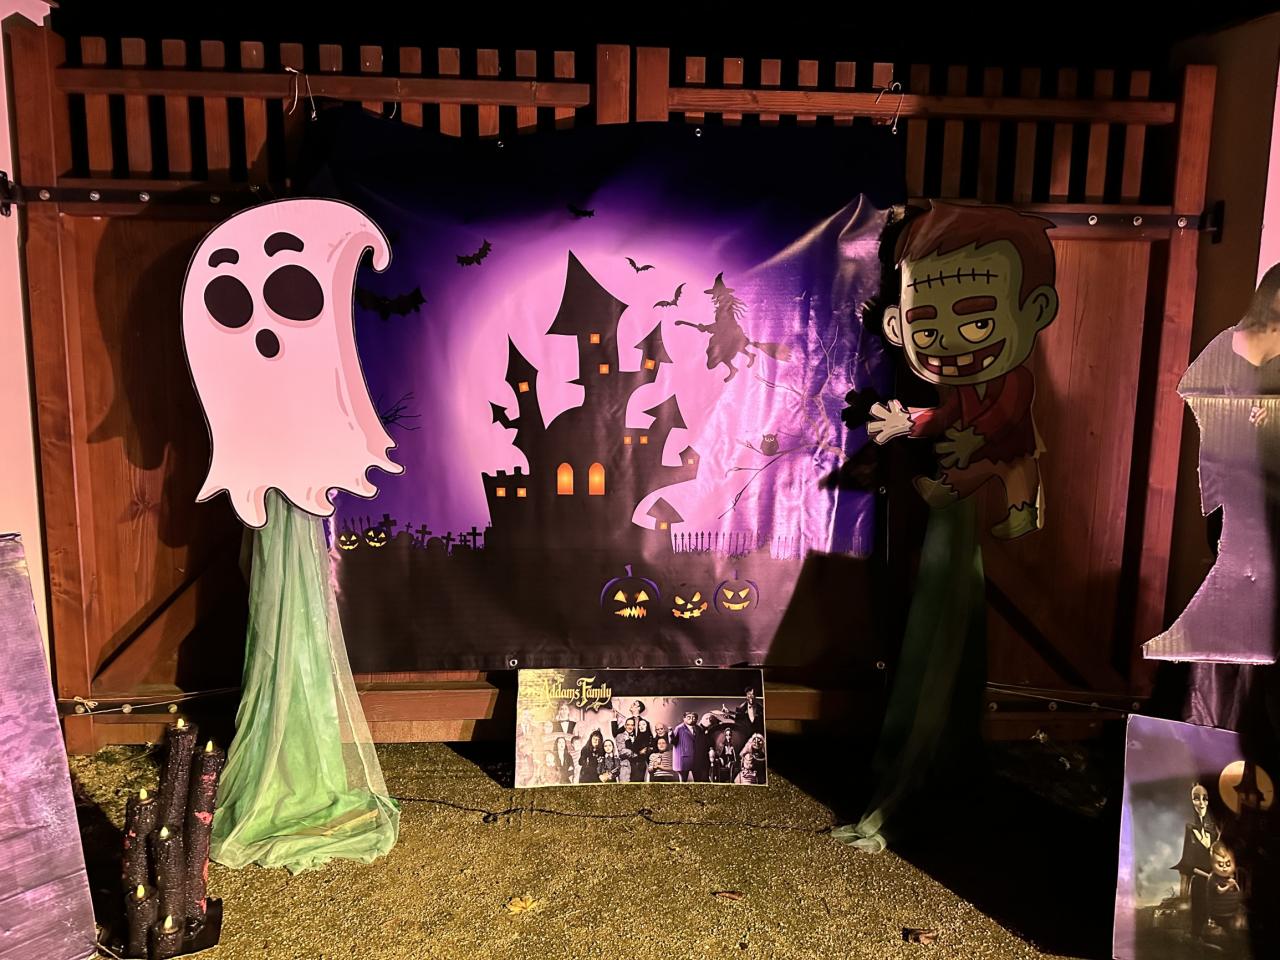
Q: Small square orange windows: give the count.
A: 10